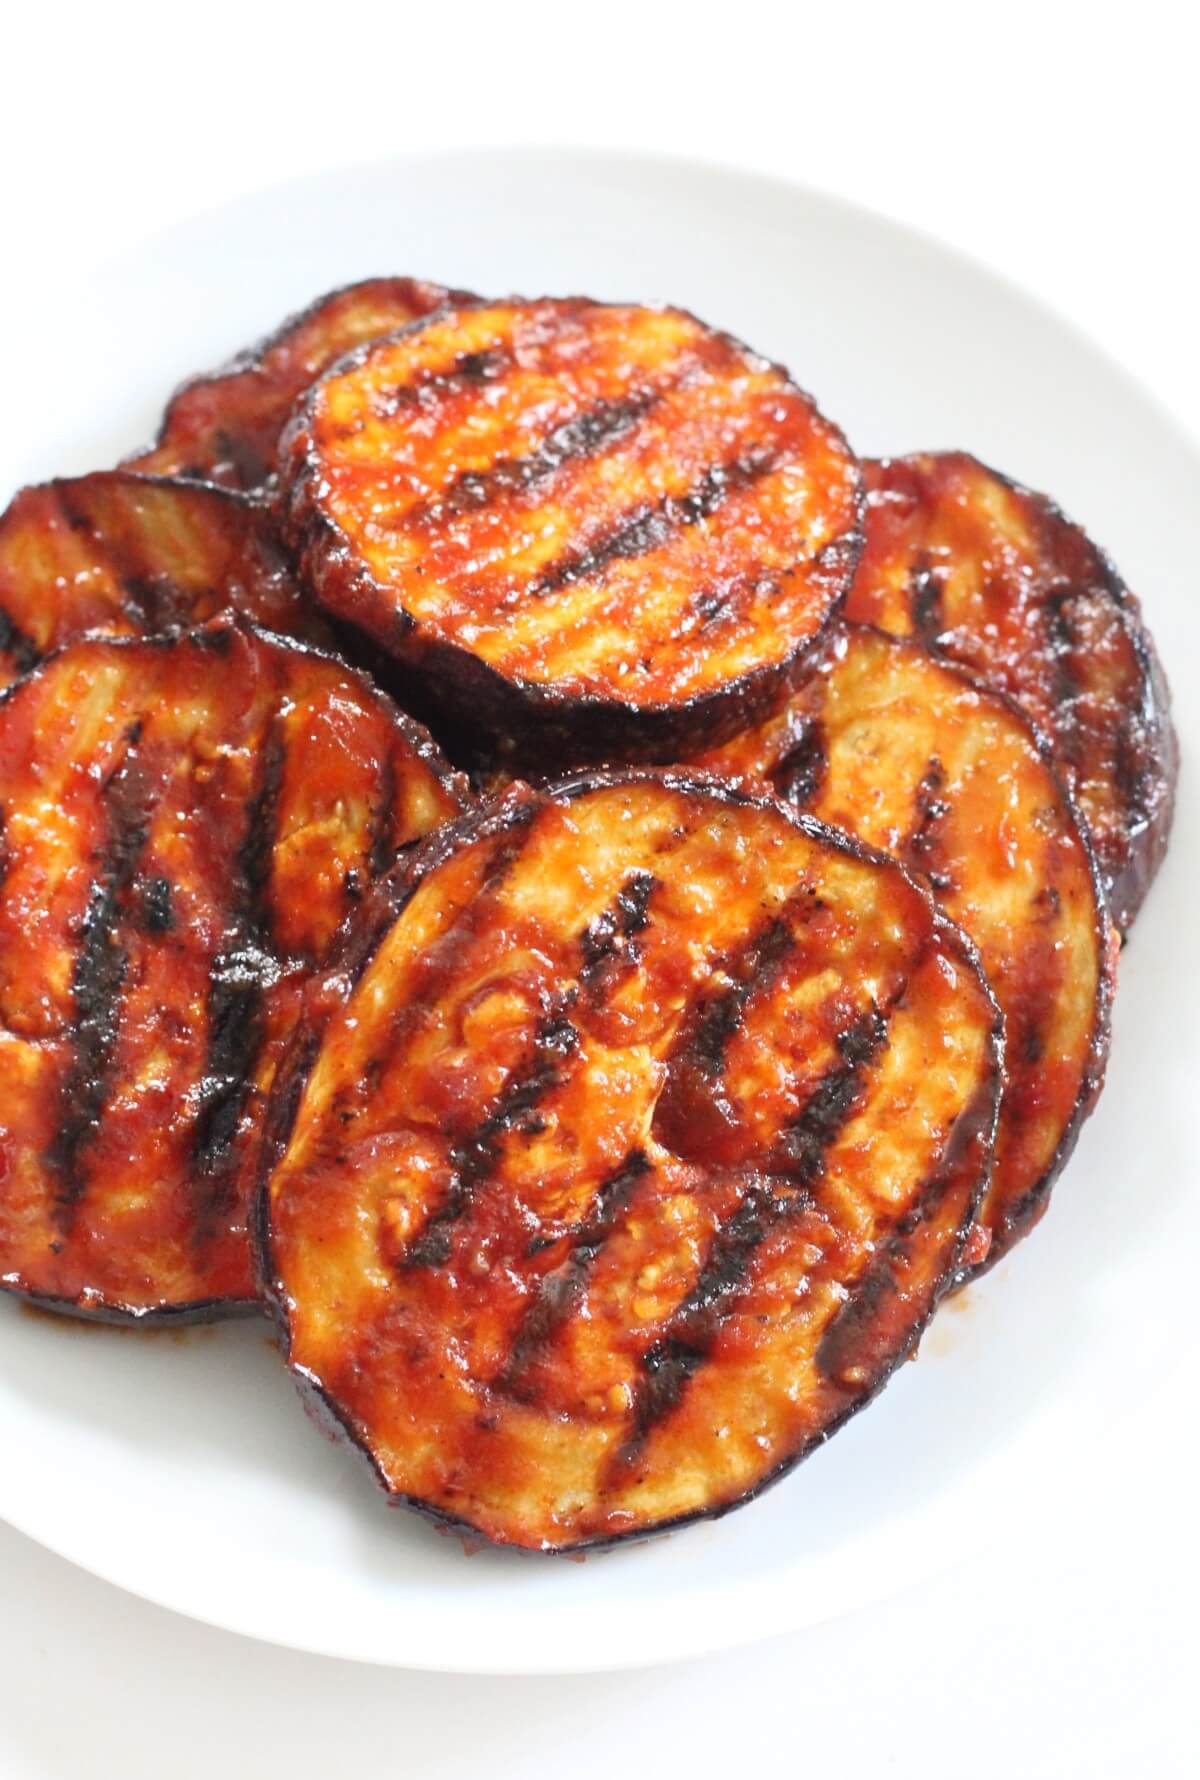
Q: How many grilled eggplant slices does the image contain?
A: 7